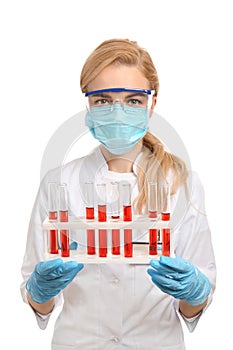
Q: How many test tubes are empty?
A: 0